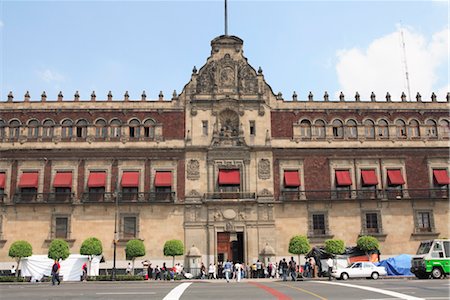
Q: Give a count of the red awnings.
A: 12